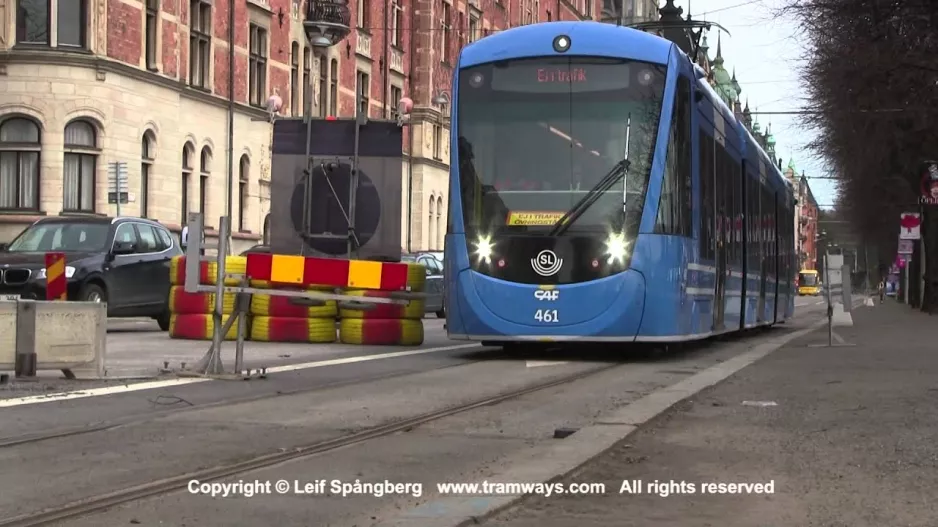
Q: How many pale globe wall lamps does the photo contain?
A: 2